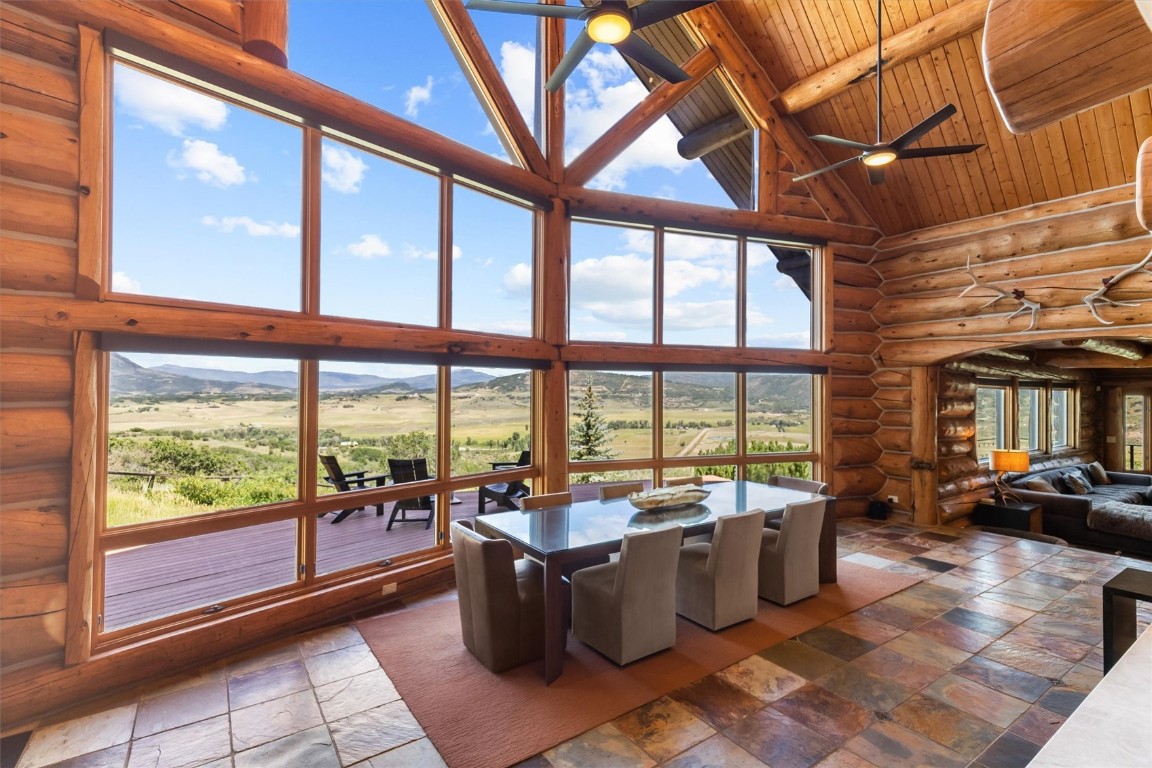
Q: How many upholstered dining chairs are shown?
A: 8